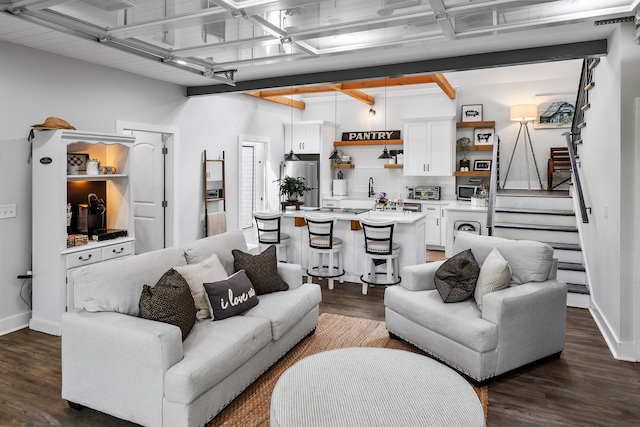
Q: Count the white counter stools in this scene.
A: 3